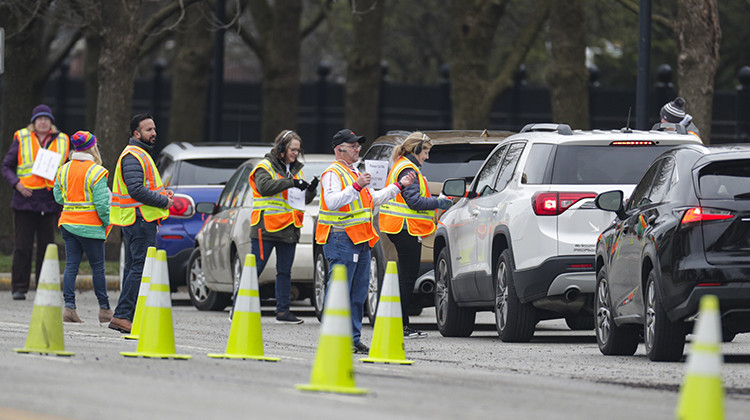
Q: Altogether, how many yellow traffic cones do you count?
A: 7